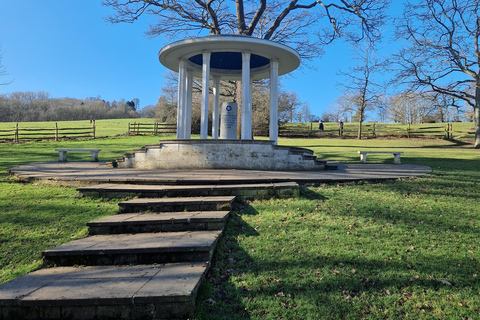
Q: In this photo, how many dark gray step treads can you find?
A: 5